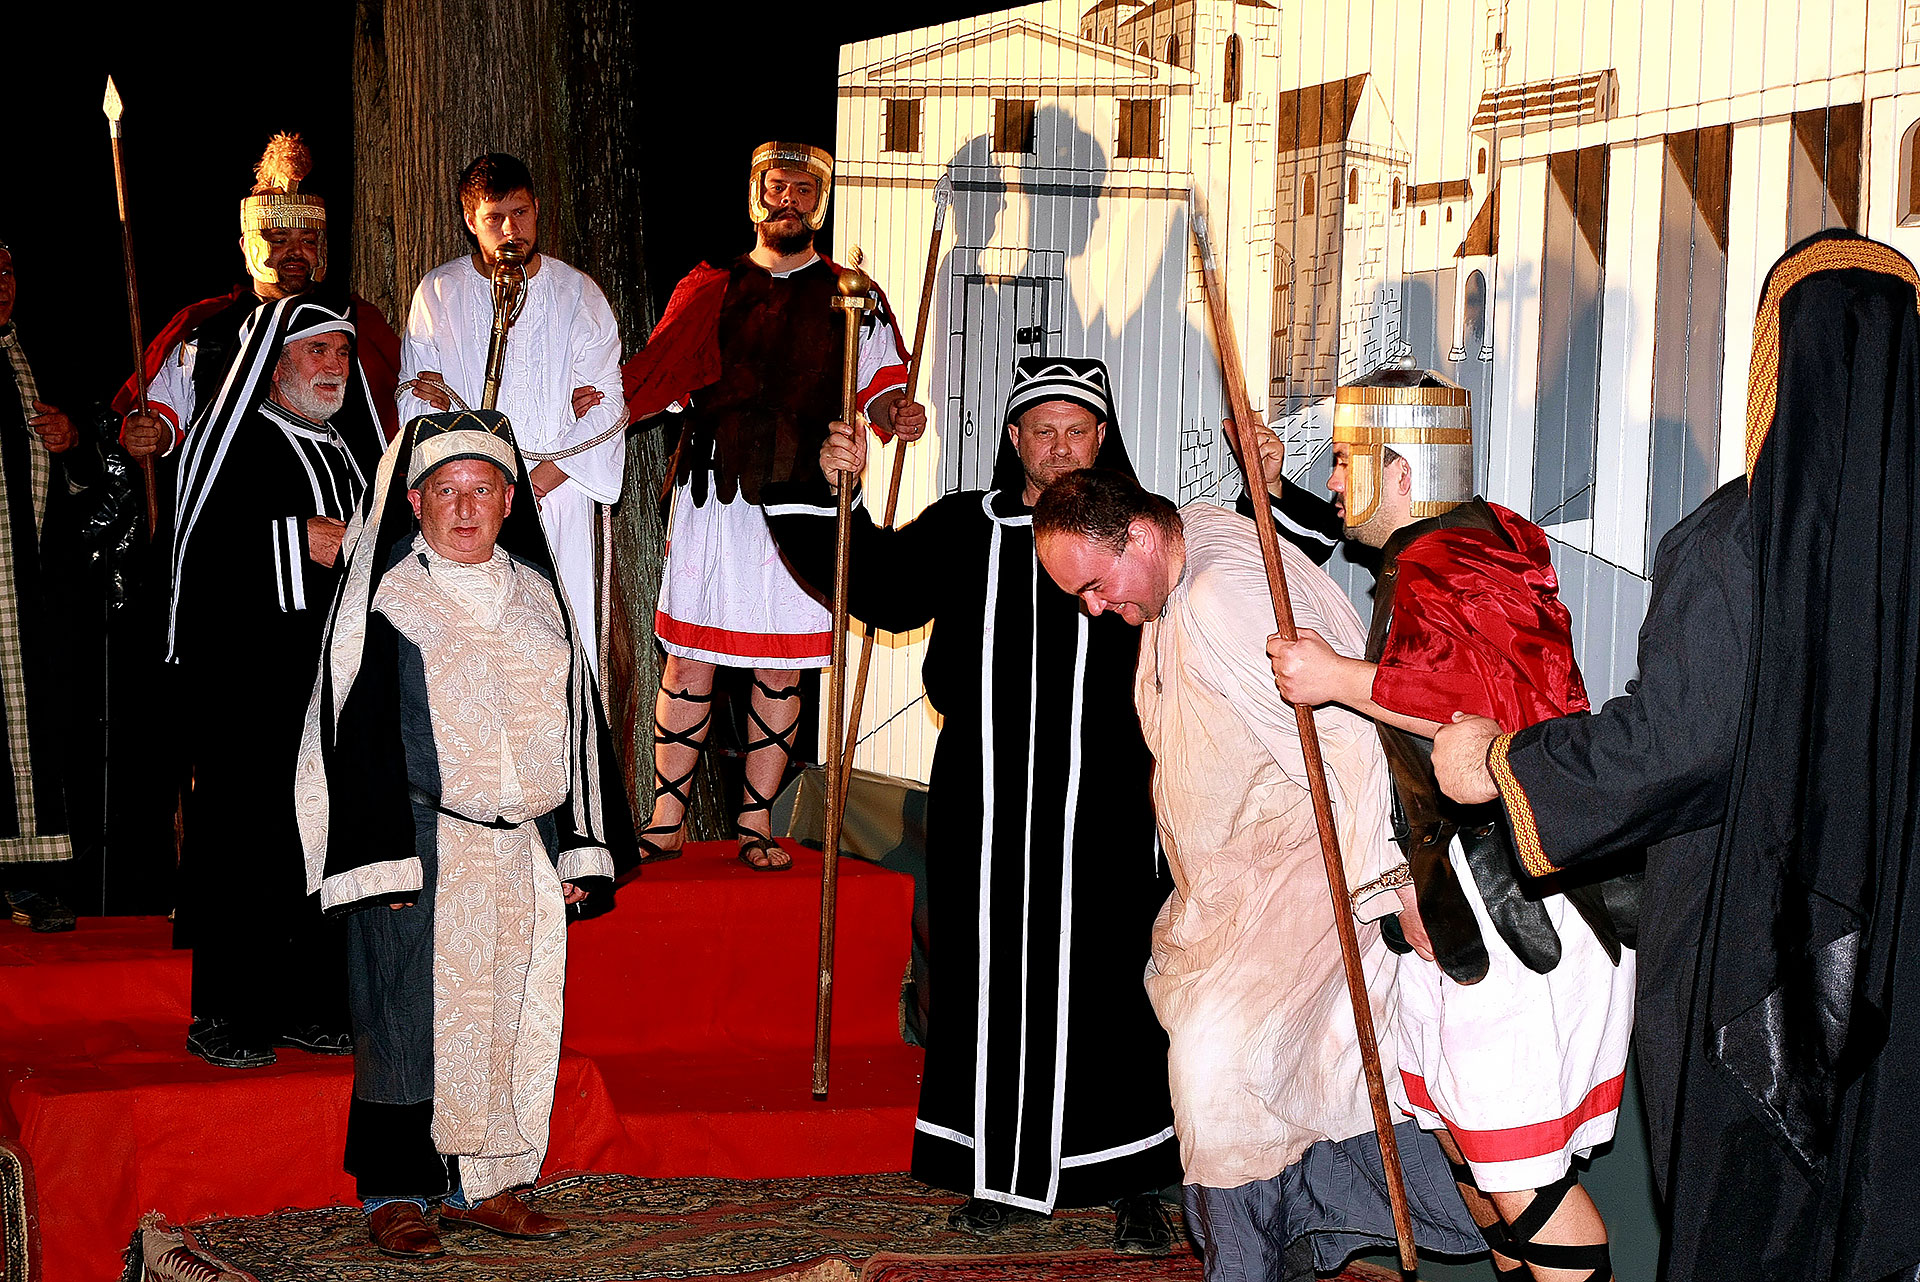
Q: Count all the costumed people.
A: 10